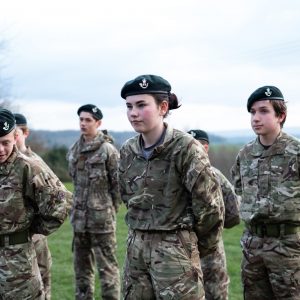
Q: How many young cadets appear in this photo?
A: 6